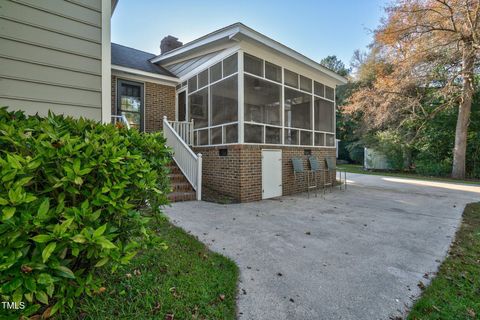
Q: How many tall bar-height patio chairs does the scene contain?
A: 3